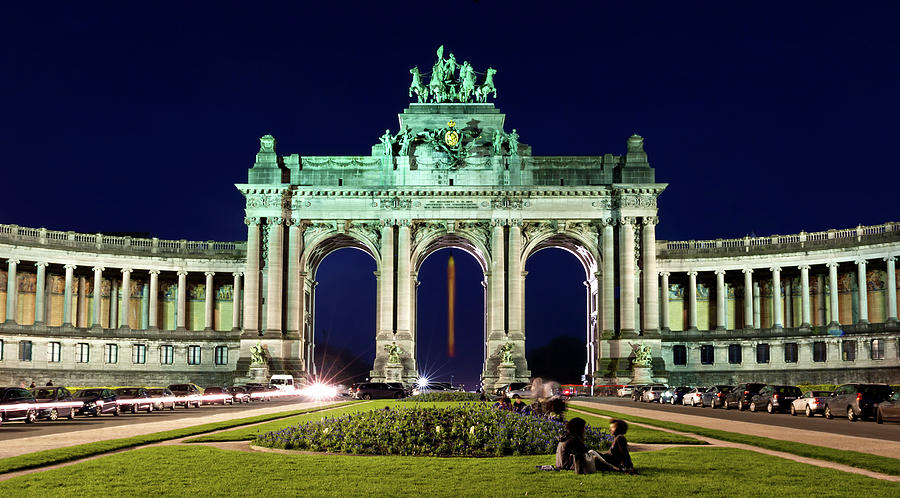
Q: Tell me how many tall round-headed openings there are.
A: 3